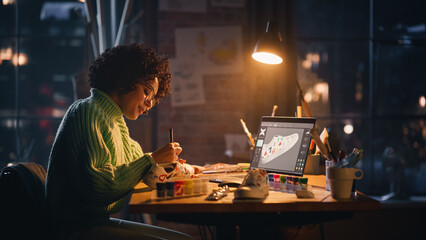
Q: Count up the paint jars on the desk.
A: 12